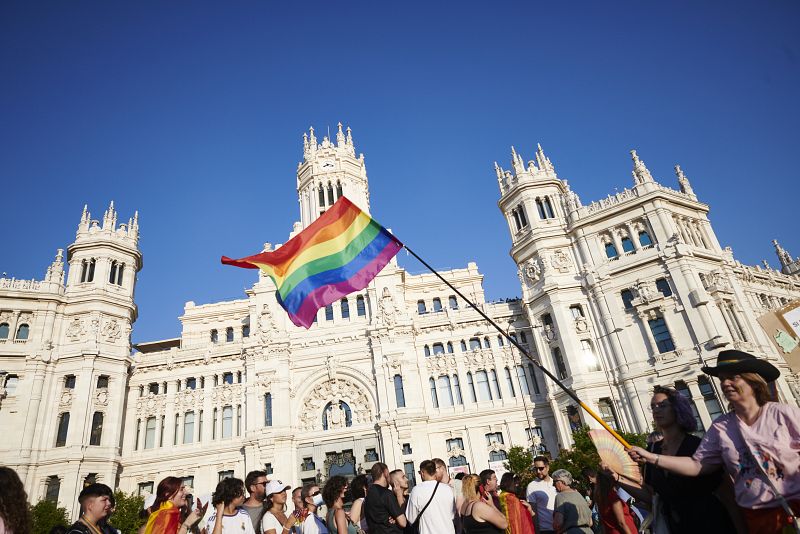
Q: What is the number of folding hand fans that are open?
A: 1